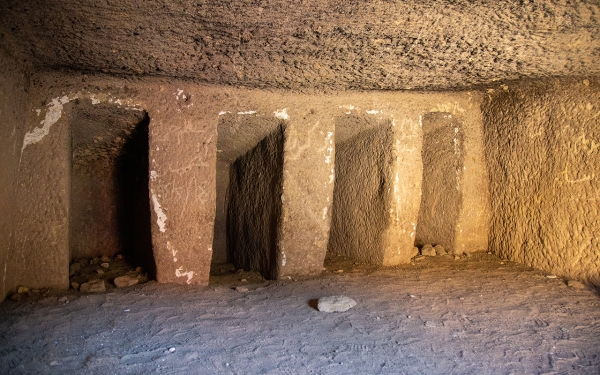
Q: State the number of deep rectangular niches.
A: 4